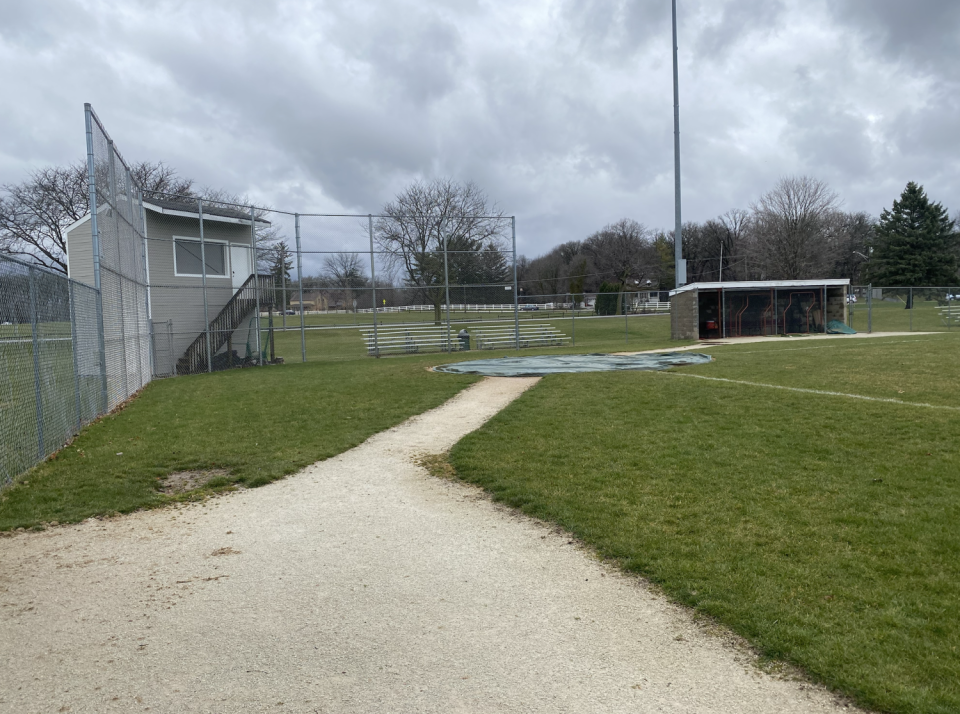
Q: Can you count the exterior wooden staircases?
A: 1